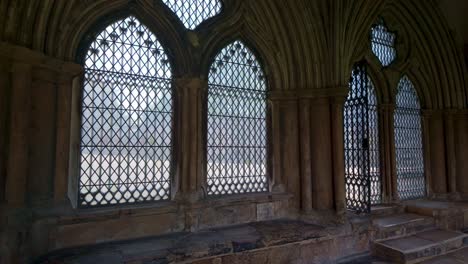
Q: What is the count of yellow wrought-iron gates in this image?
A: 0